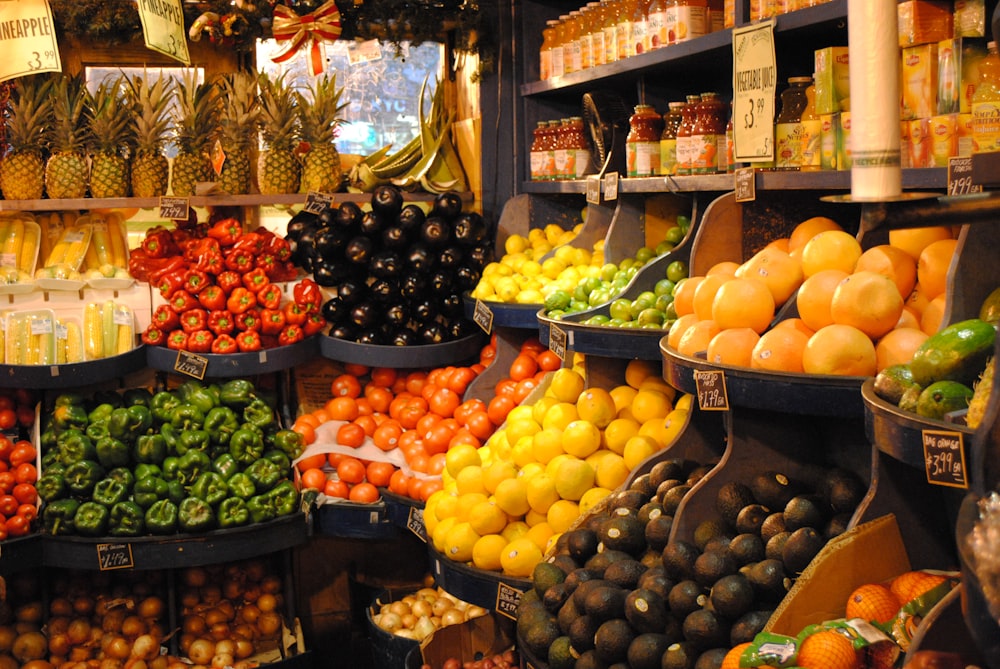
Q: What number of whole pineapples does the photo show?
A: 8